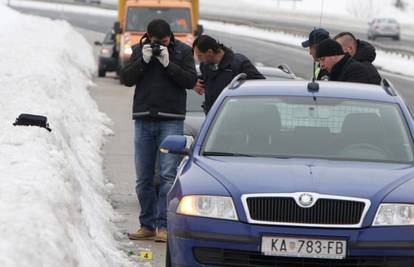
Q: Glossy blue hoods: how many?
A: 1